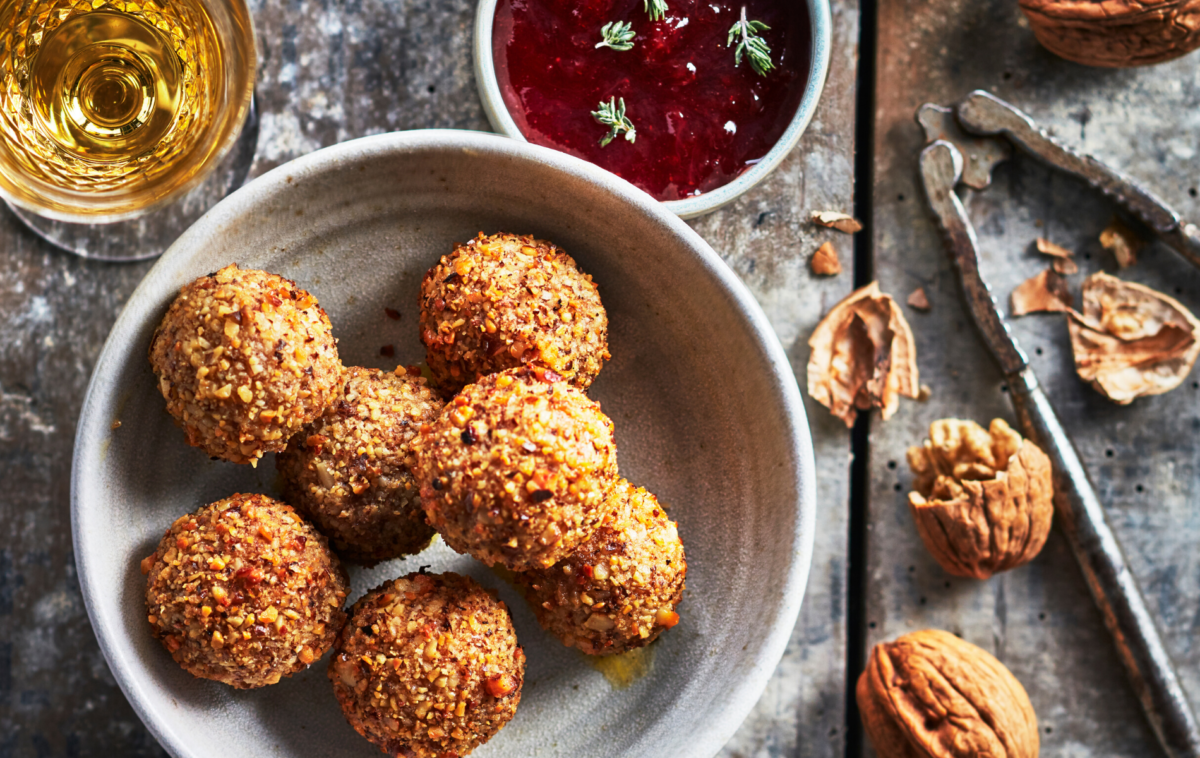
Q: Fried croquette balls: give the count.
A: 7